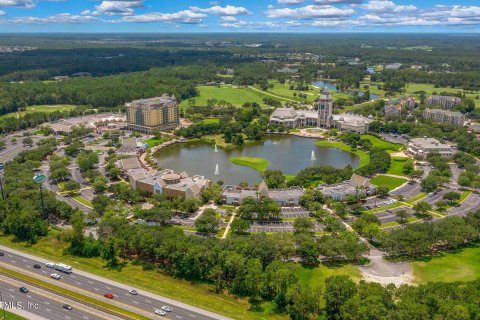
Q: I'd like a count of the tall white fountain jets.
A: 3